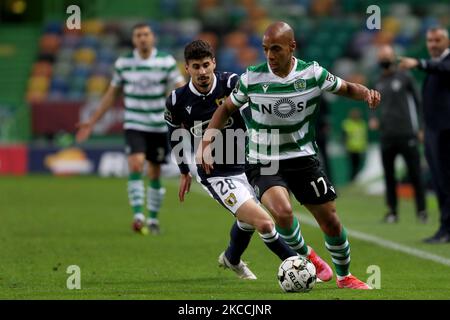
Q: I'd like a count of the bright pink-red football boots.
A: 2